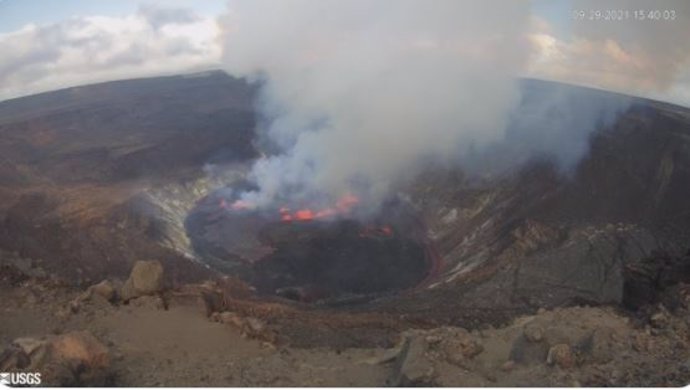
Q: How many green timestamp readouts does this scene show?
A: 0